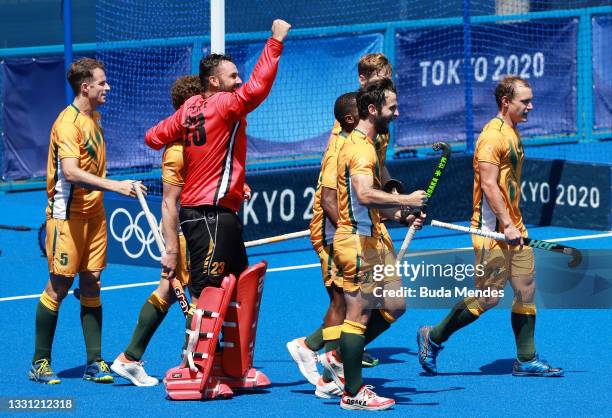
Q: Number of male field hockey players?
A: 7